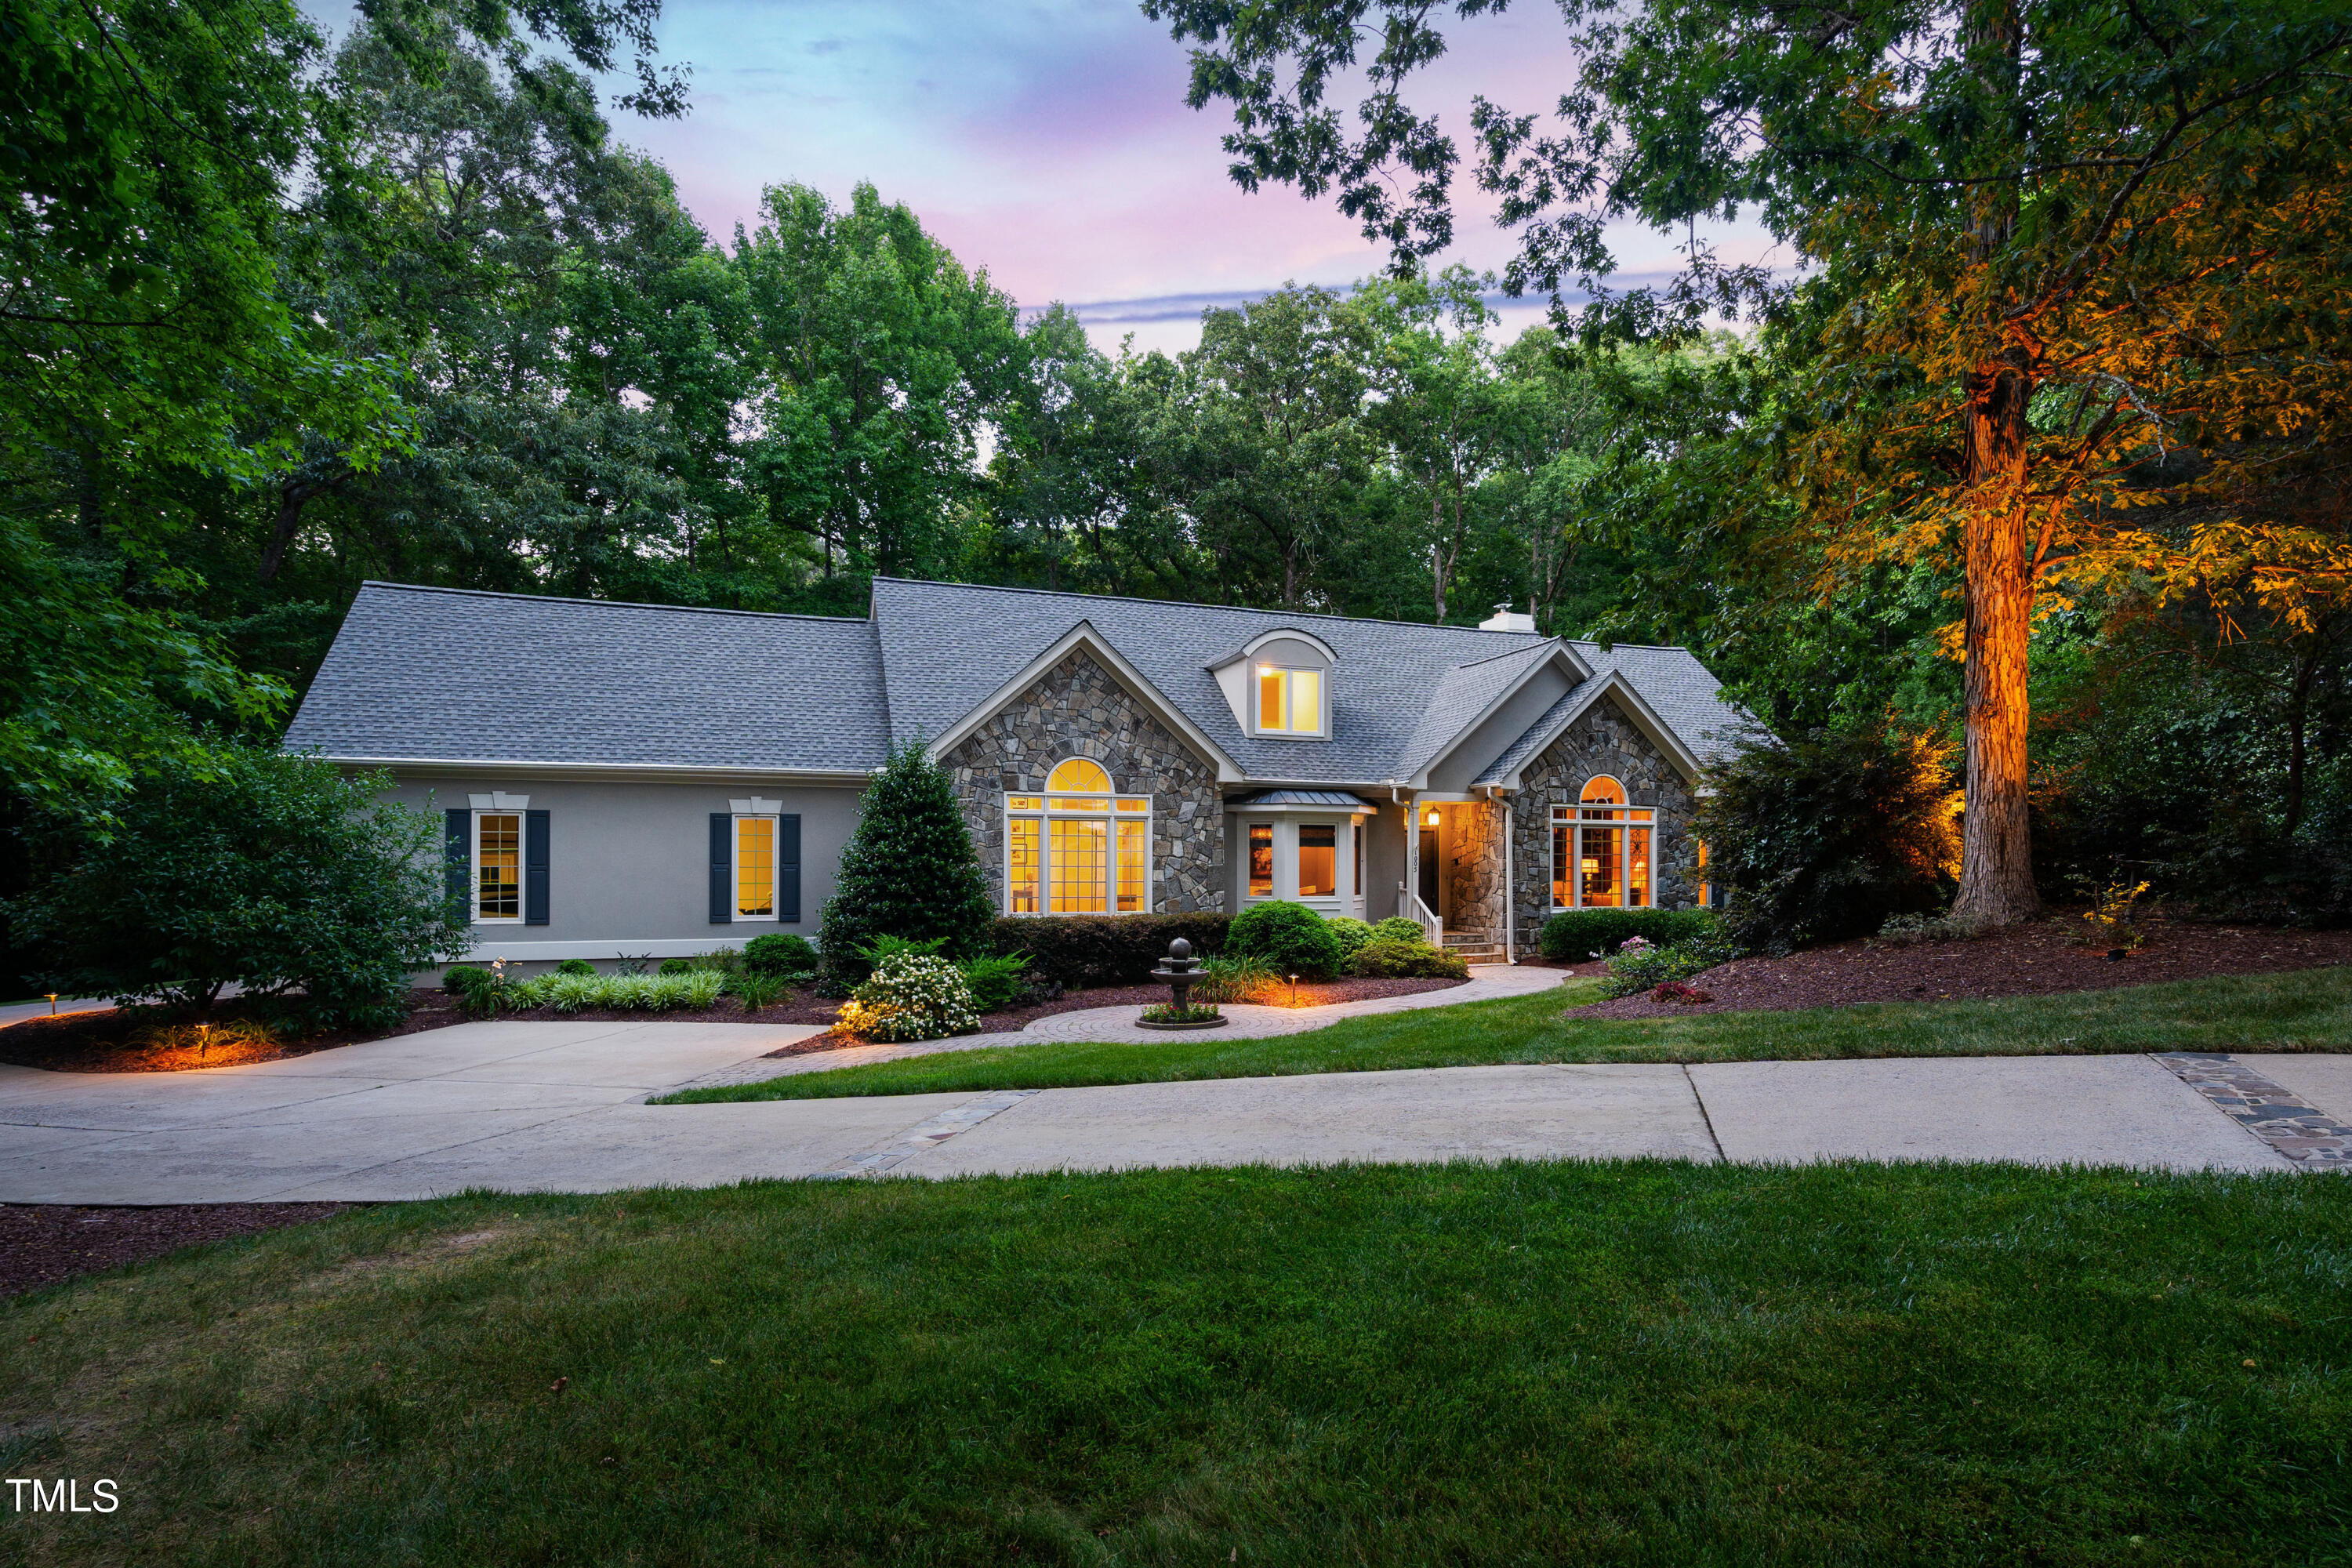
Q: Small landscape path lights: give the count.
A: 3